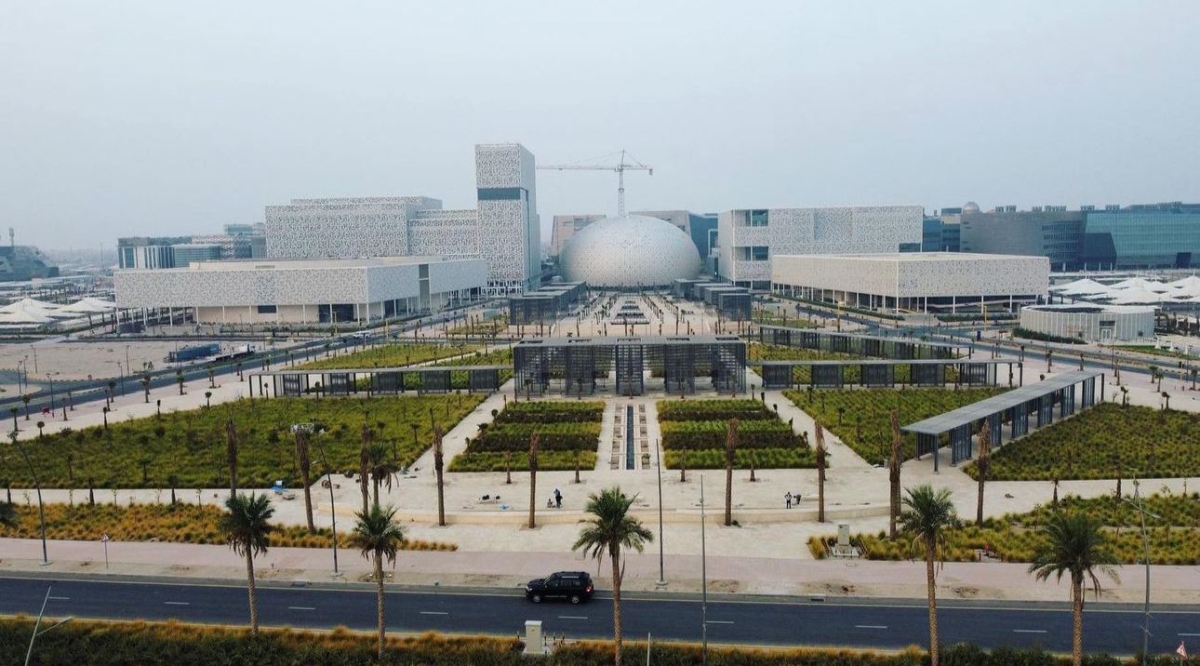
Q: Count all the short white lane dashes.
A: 9